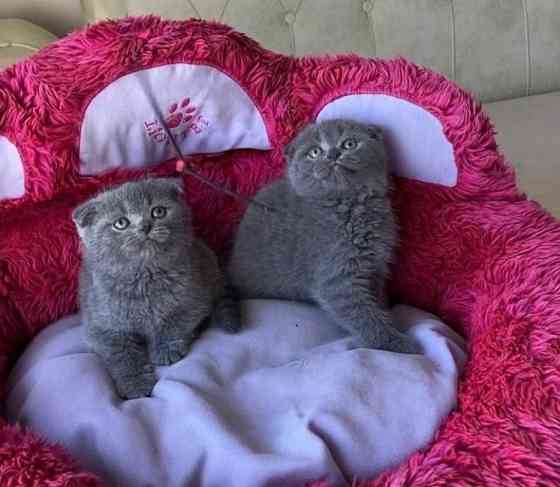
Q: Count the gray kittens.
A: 2